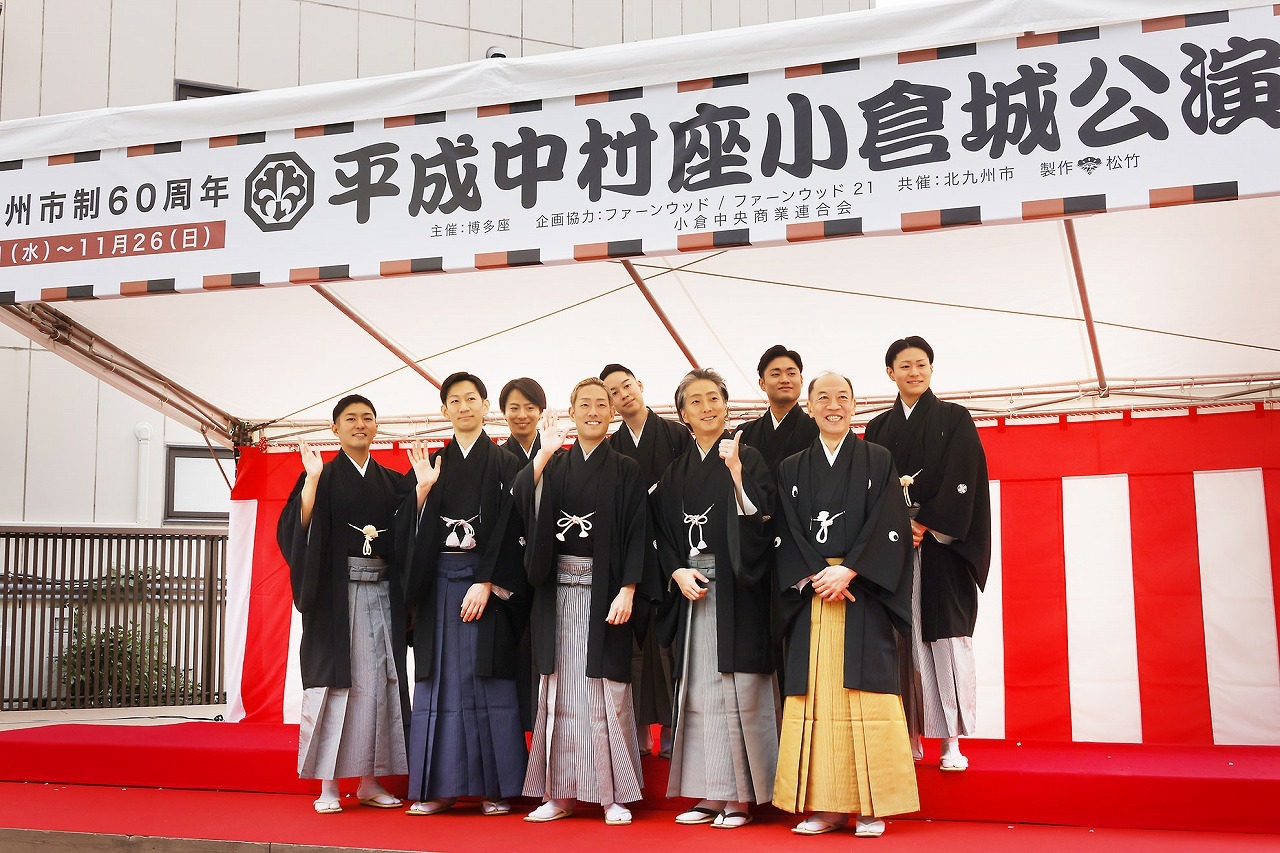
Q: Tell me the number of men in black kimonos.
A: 9